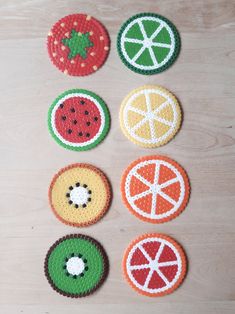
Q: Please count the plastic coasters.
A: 8